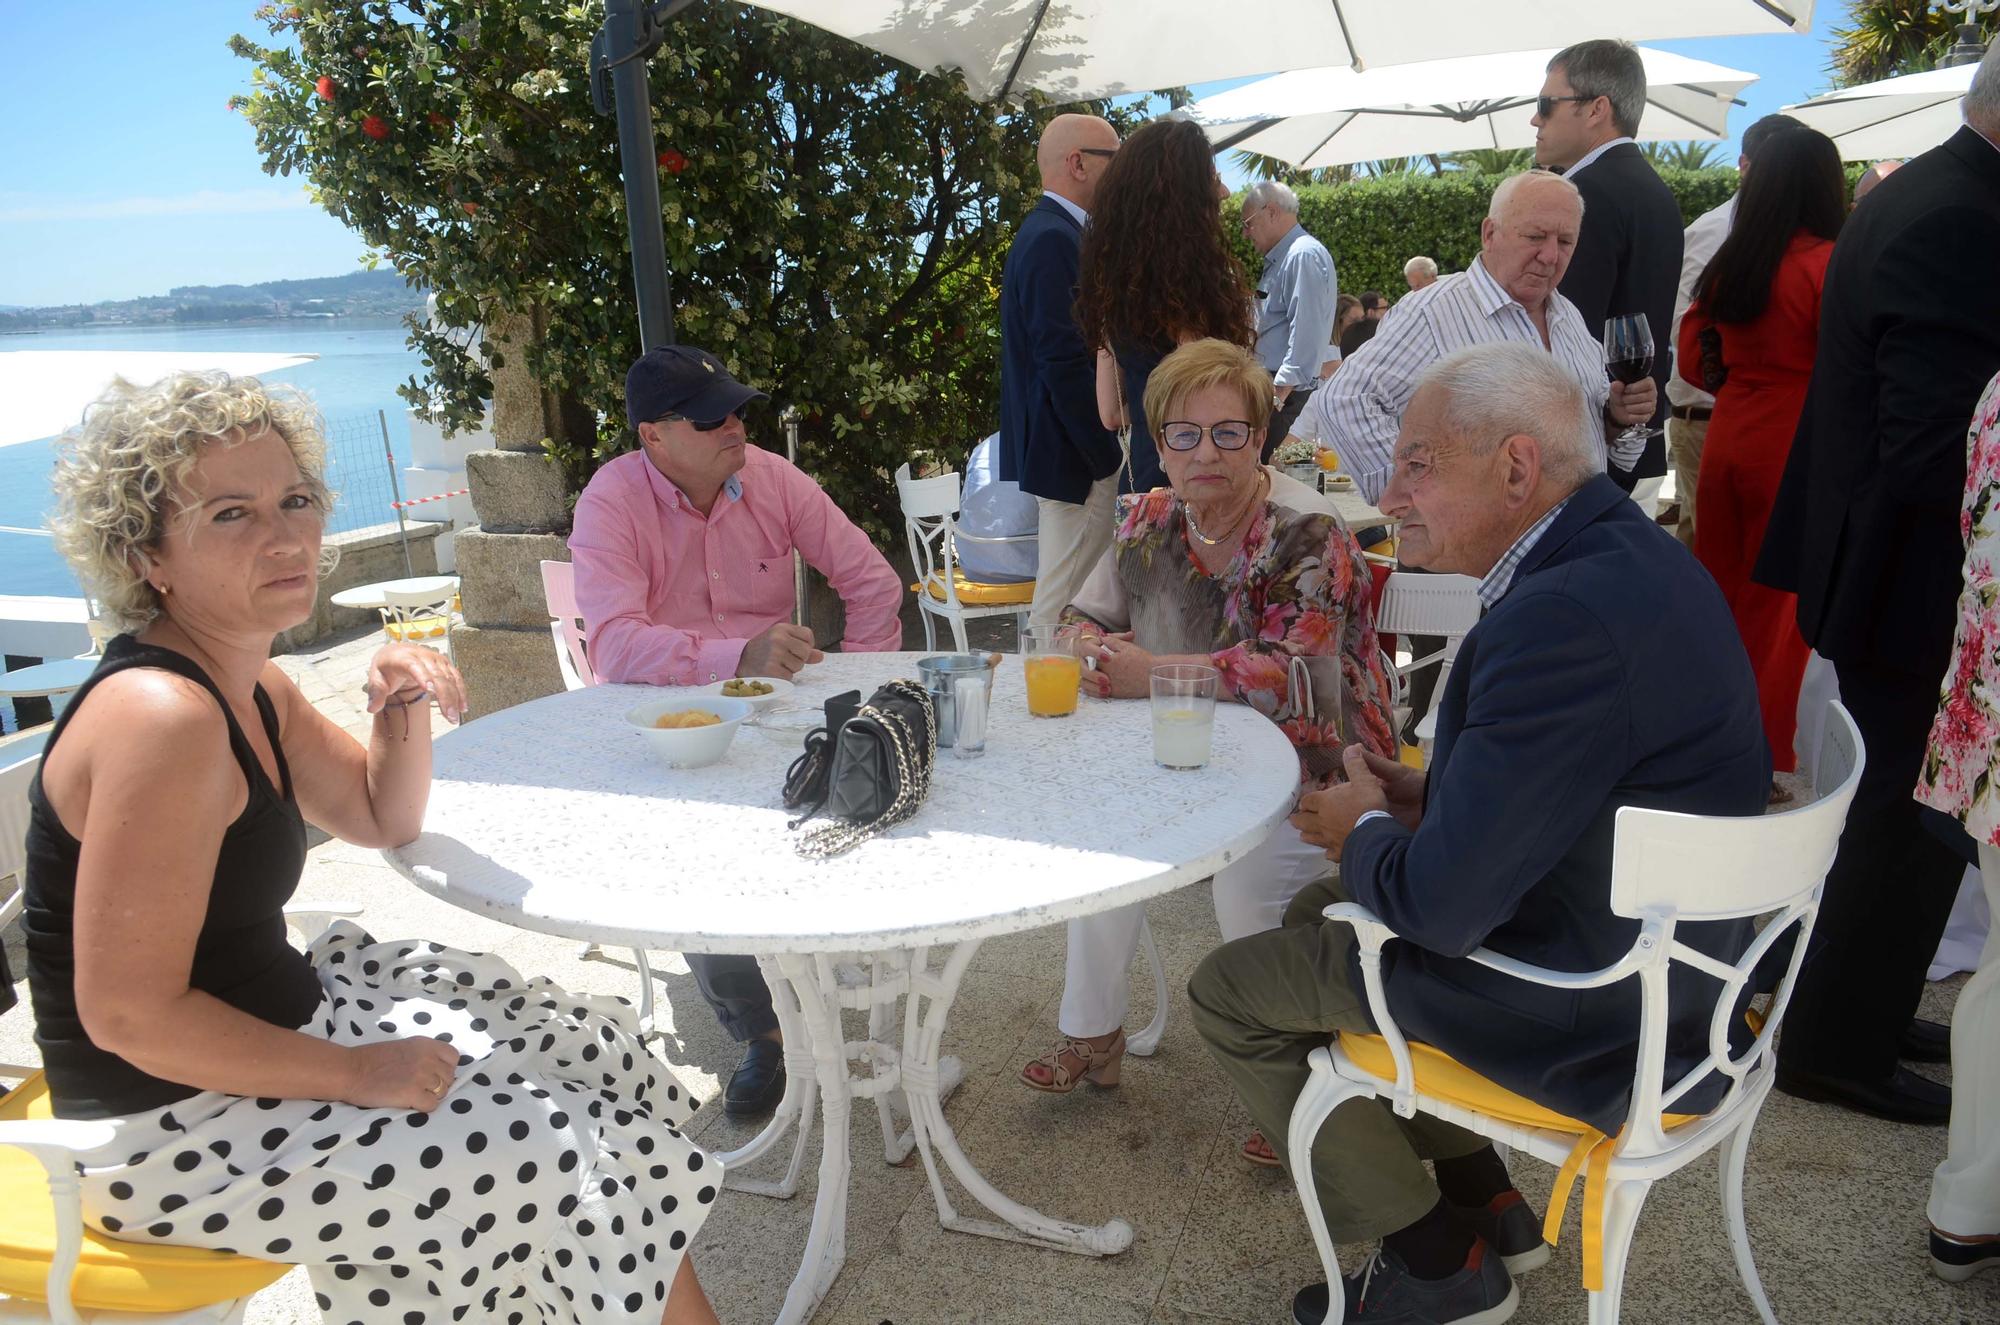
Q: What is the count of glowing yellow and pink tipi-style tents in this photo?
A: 0